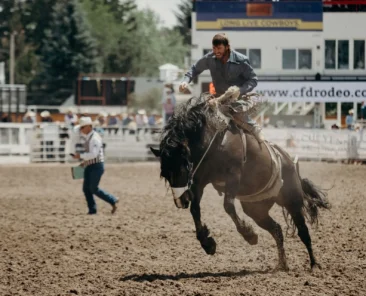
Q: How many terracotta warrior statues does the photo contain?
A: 0